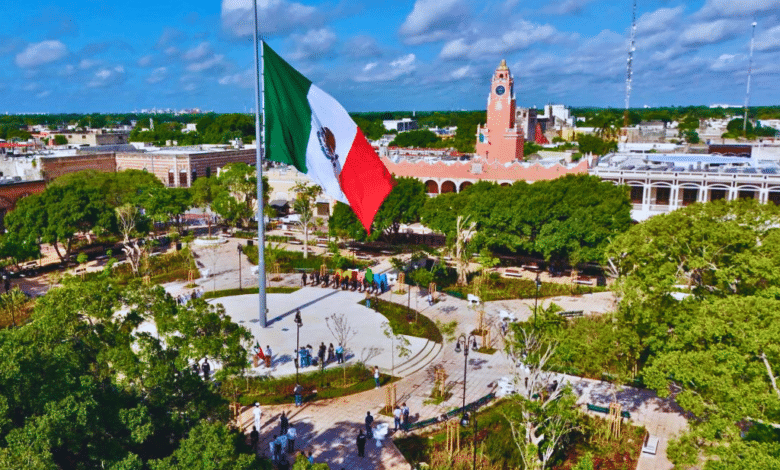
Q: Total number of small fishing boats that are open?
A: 0